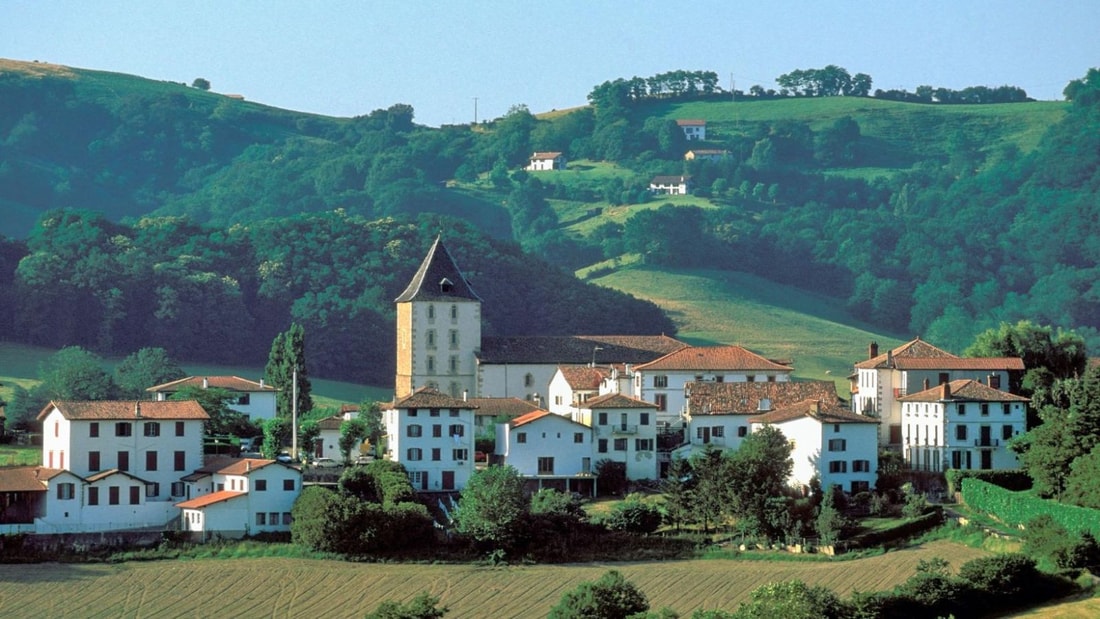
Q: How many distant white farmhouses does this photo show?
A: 4